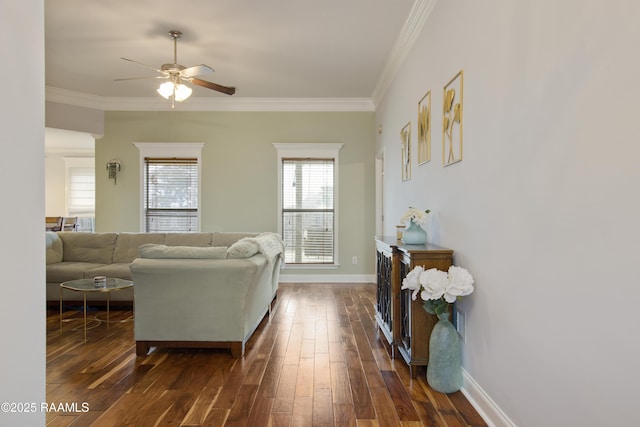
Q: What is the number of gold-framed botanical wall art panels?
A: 3